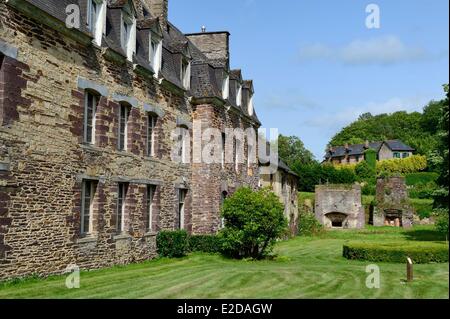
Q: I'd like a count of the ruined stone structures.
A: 2